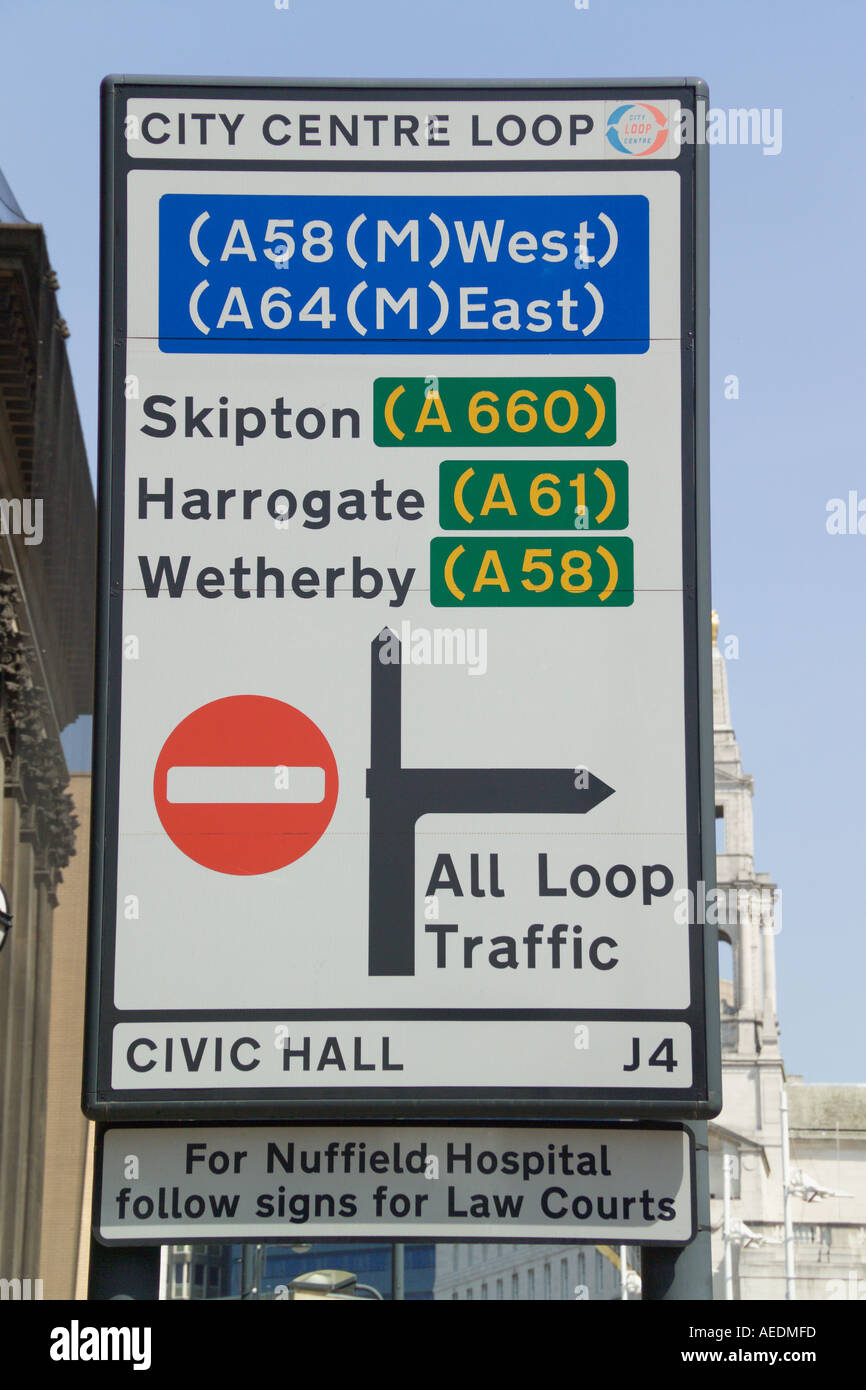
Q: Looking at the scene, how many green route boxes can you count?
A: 3